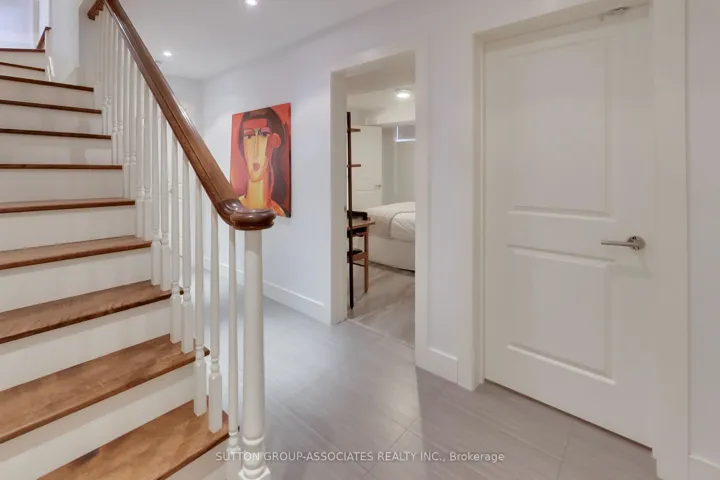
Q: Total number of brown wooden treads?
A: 11